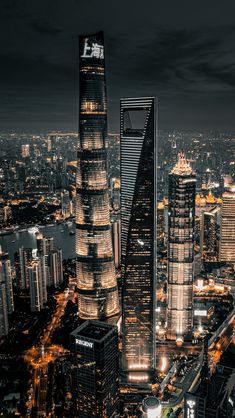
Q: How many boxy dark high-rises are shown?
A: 1